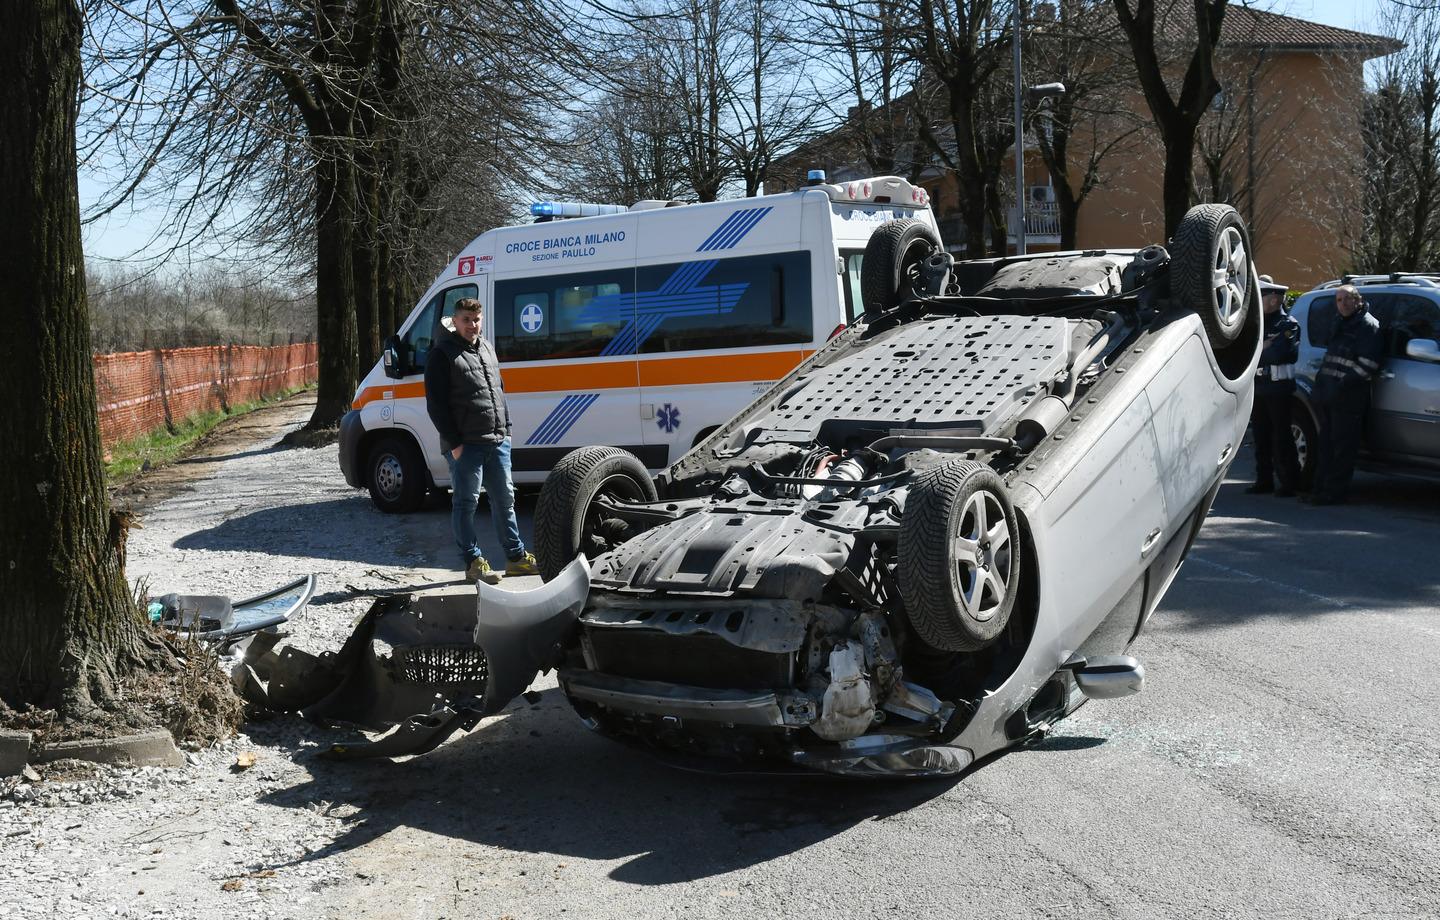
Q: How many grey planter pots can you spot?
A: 0